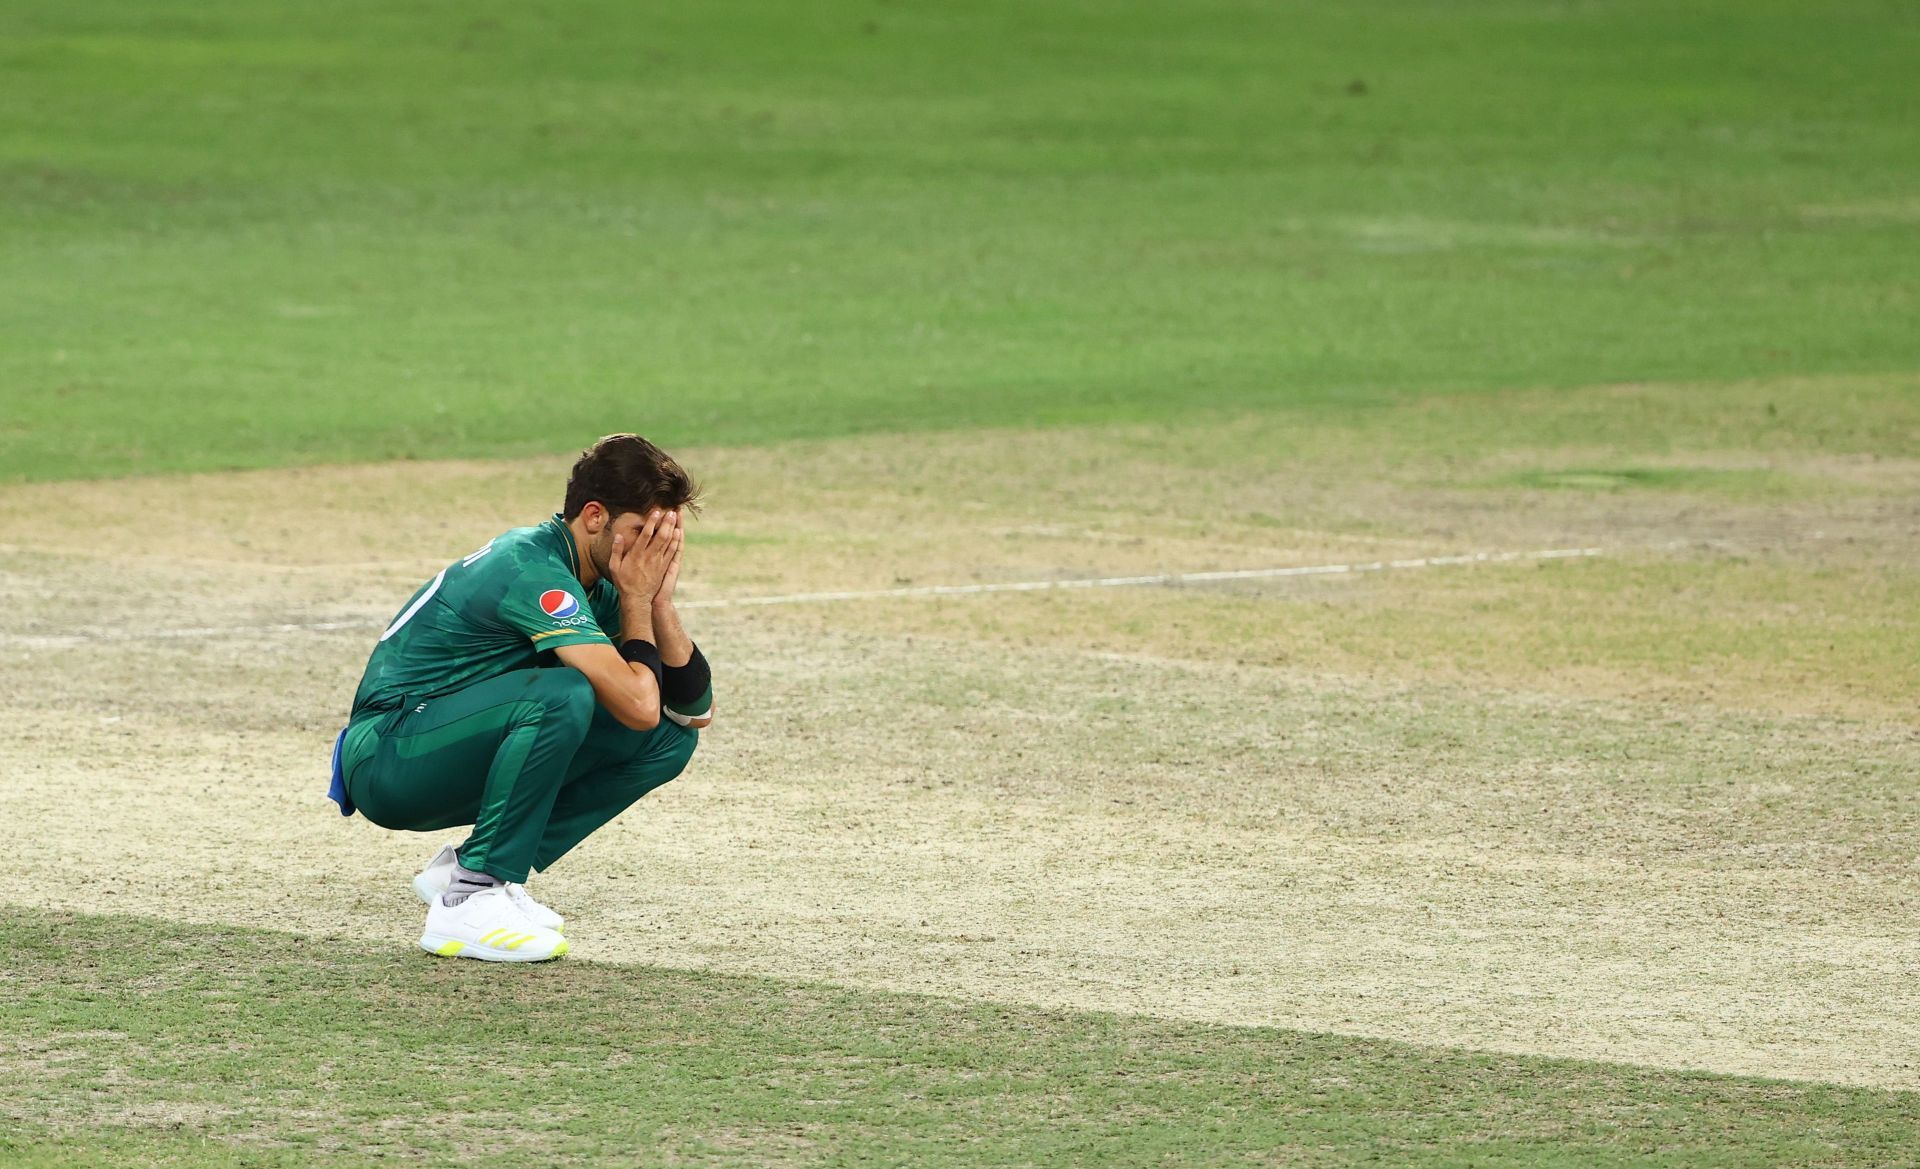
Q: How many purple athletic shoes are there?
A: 0